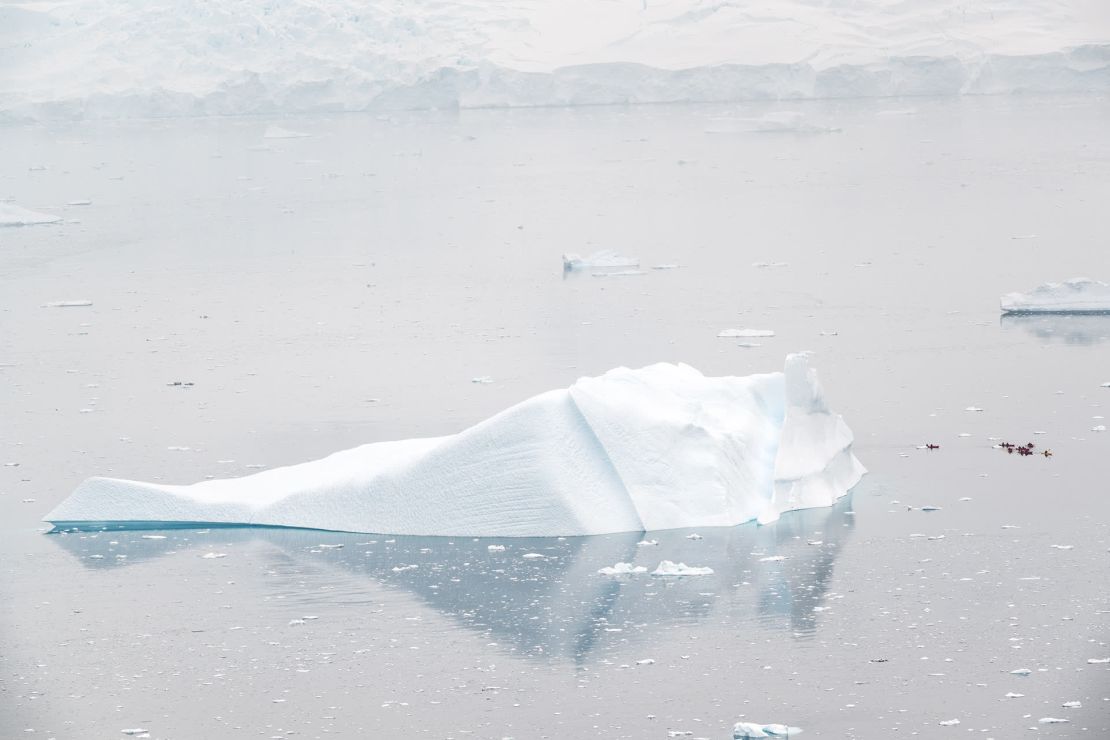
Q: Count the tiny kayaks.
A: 7